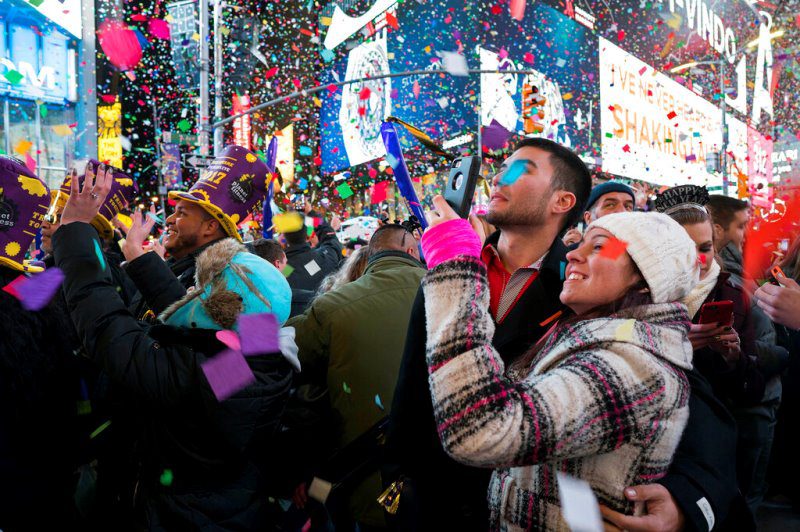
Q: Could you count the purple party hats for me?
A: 3